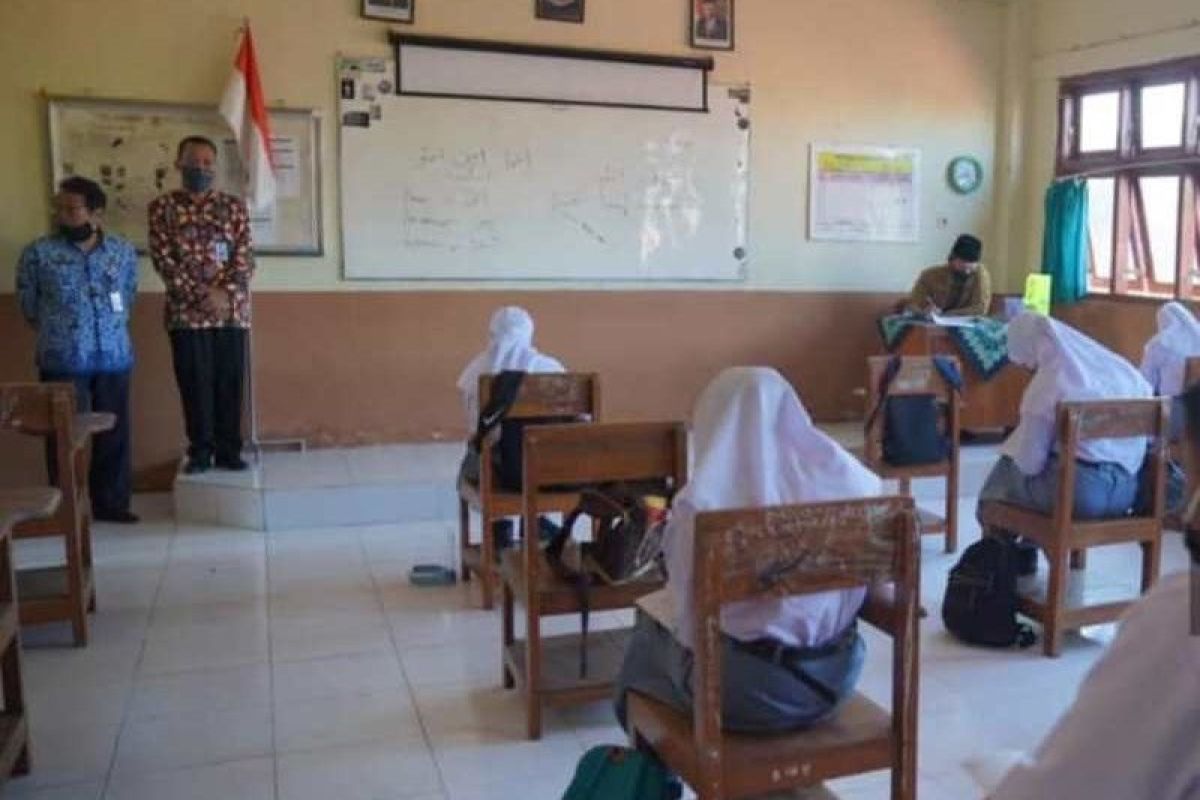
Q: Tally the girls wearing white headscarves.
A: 4